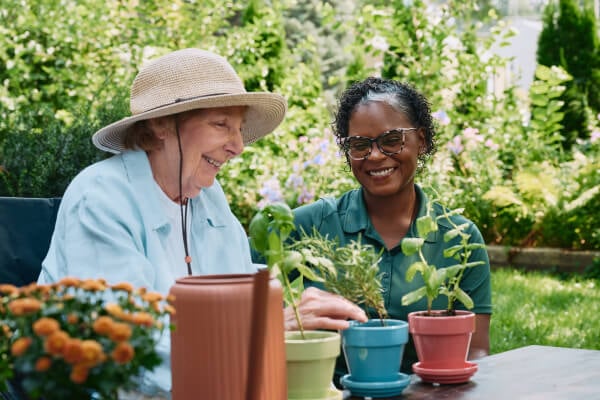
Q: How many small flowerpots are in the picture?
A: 3